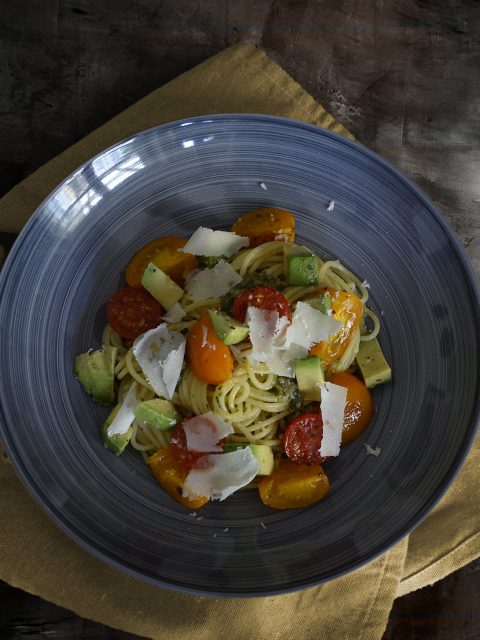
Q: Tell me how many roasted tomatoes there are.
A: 11